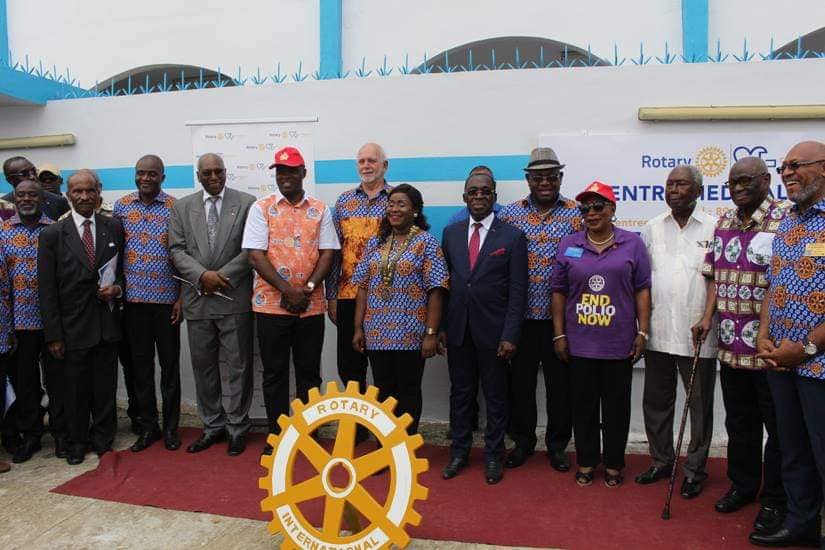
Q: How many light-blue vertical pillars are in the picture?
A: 3